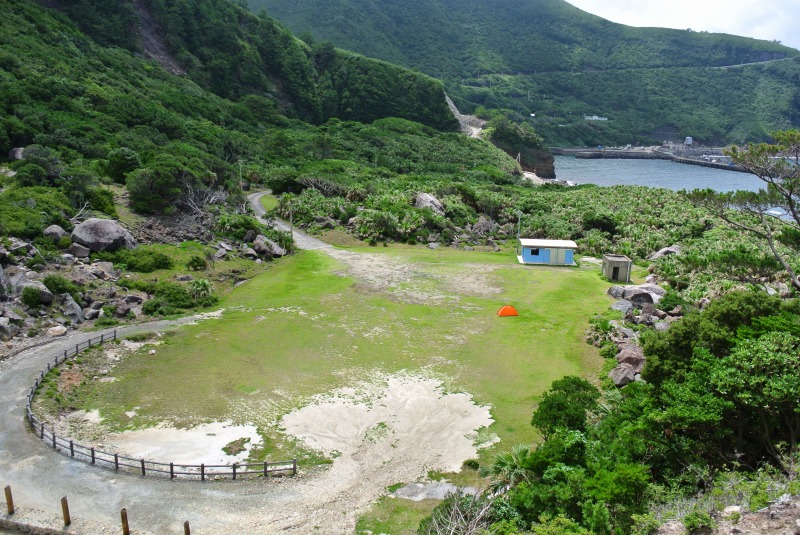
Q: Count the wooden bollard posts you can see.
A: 4